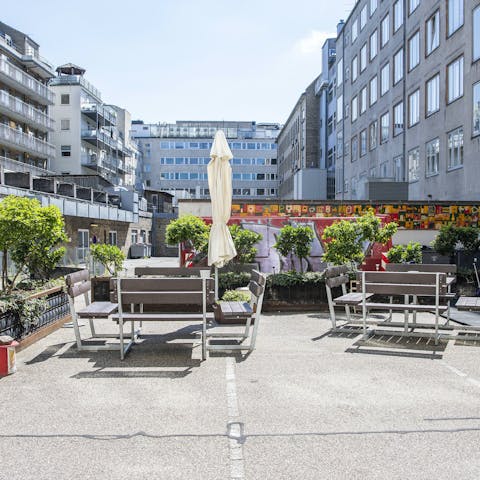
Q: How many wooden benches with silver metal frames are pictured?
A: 8